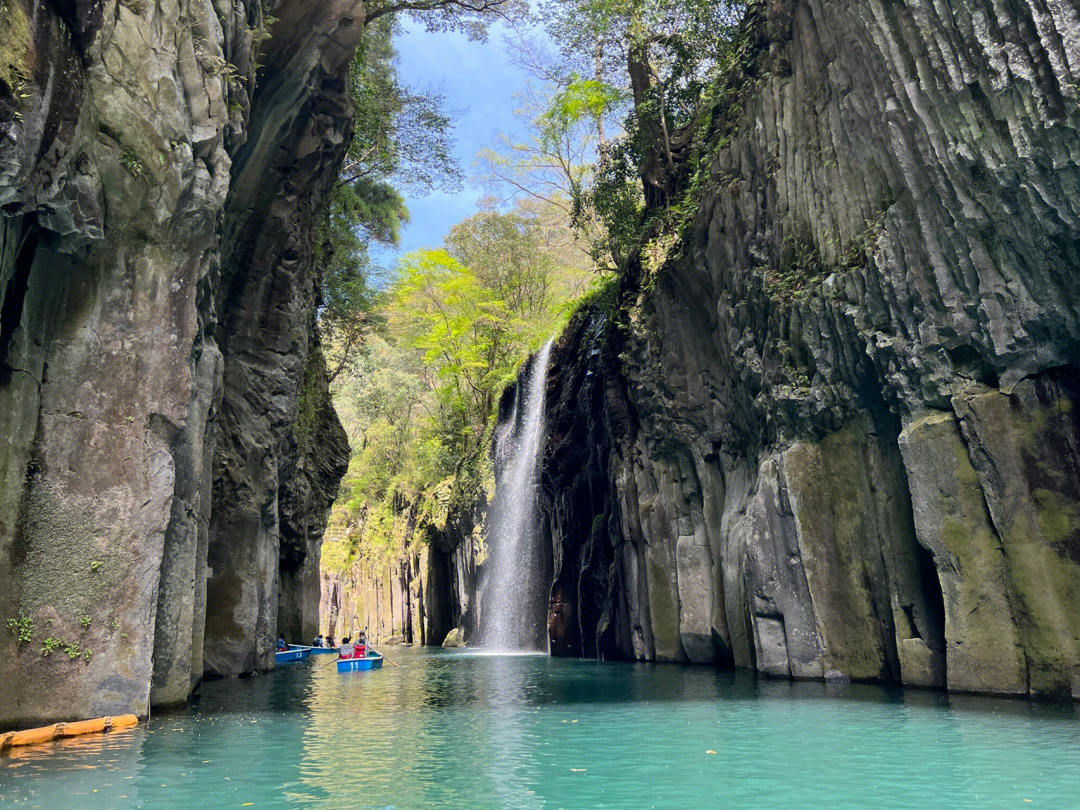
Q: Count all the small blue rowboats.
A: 3